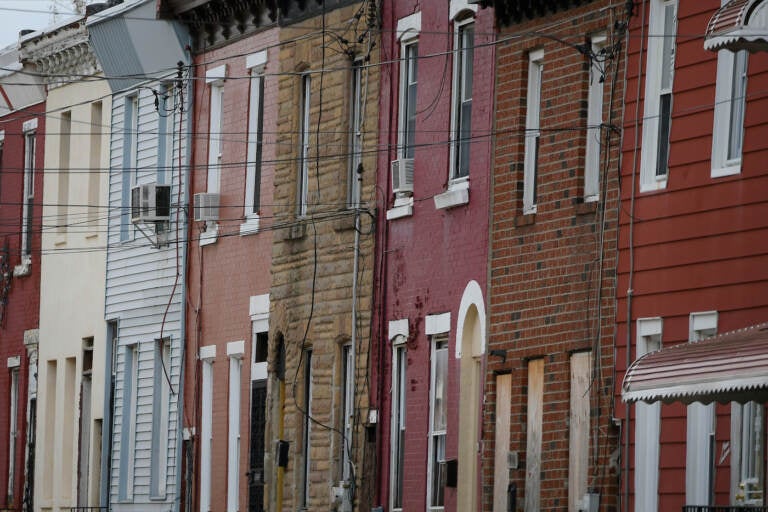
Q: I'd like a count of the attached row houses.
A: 8